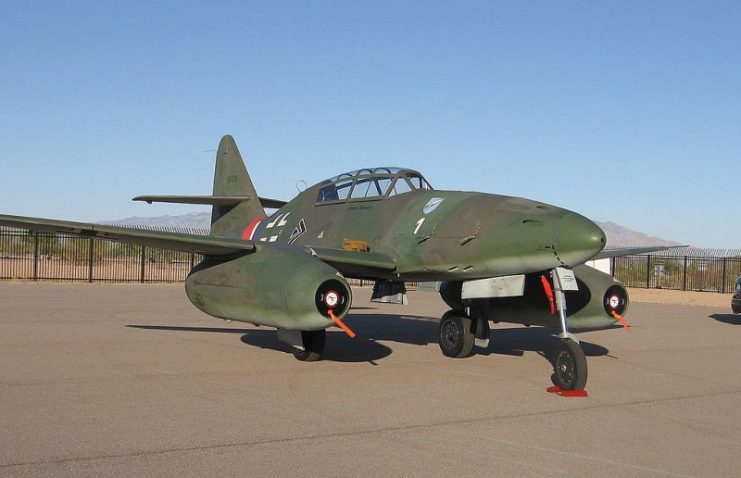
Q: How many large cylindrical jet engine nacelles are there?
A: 2